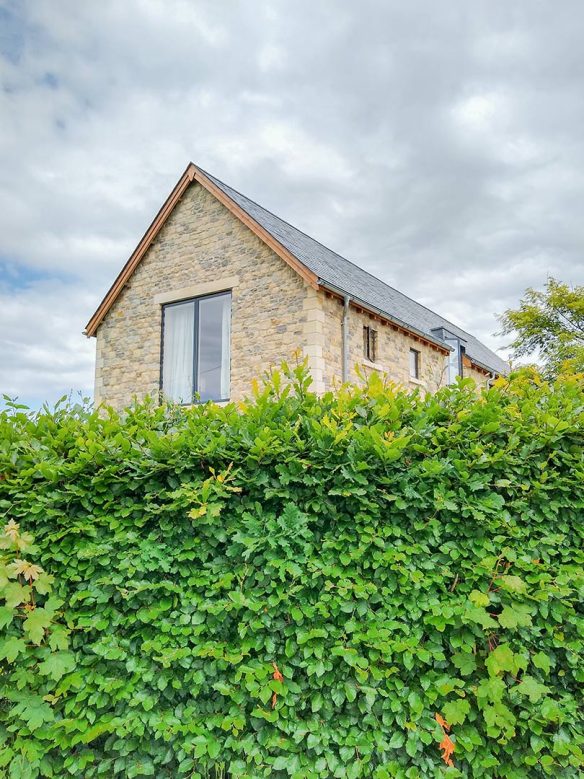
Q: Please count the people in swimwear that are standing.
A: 0